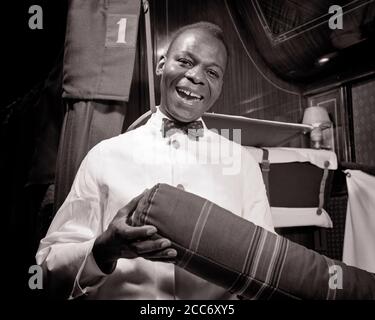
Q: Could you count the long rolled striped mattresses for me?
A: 1